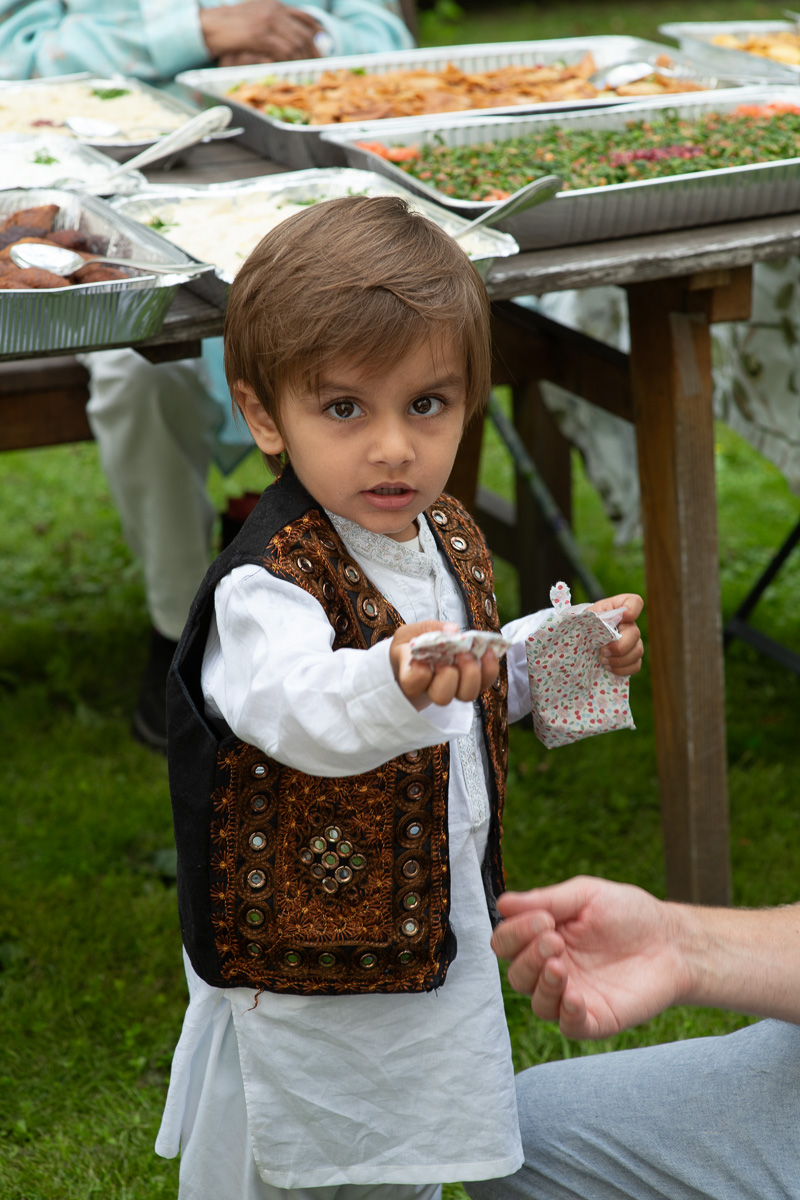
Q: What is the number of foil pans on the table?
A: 7